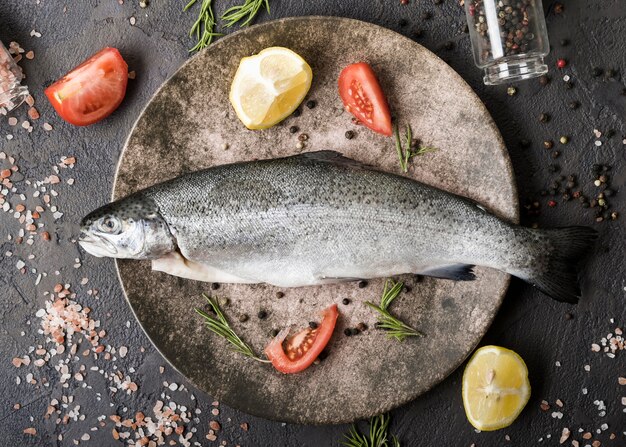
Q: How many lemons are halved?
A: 2